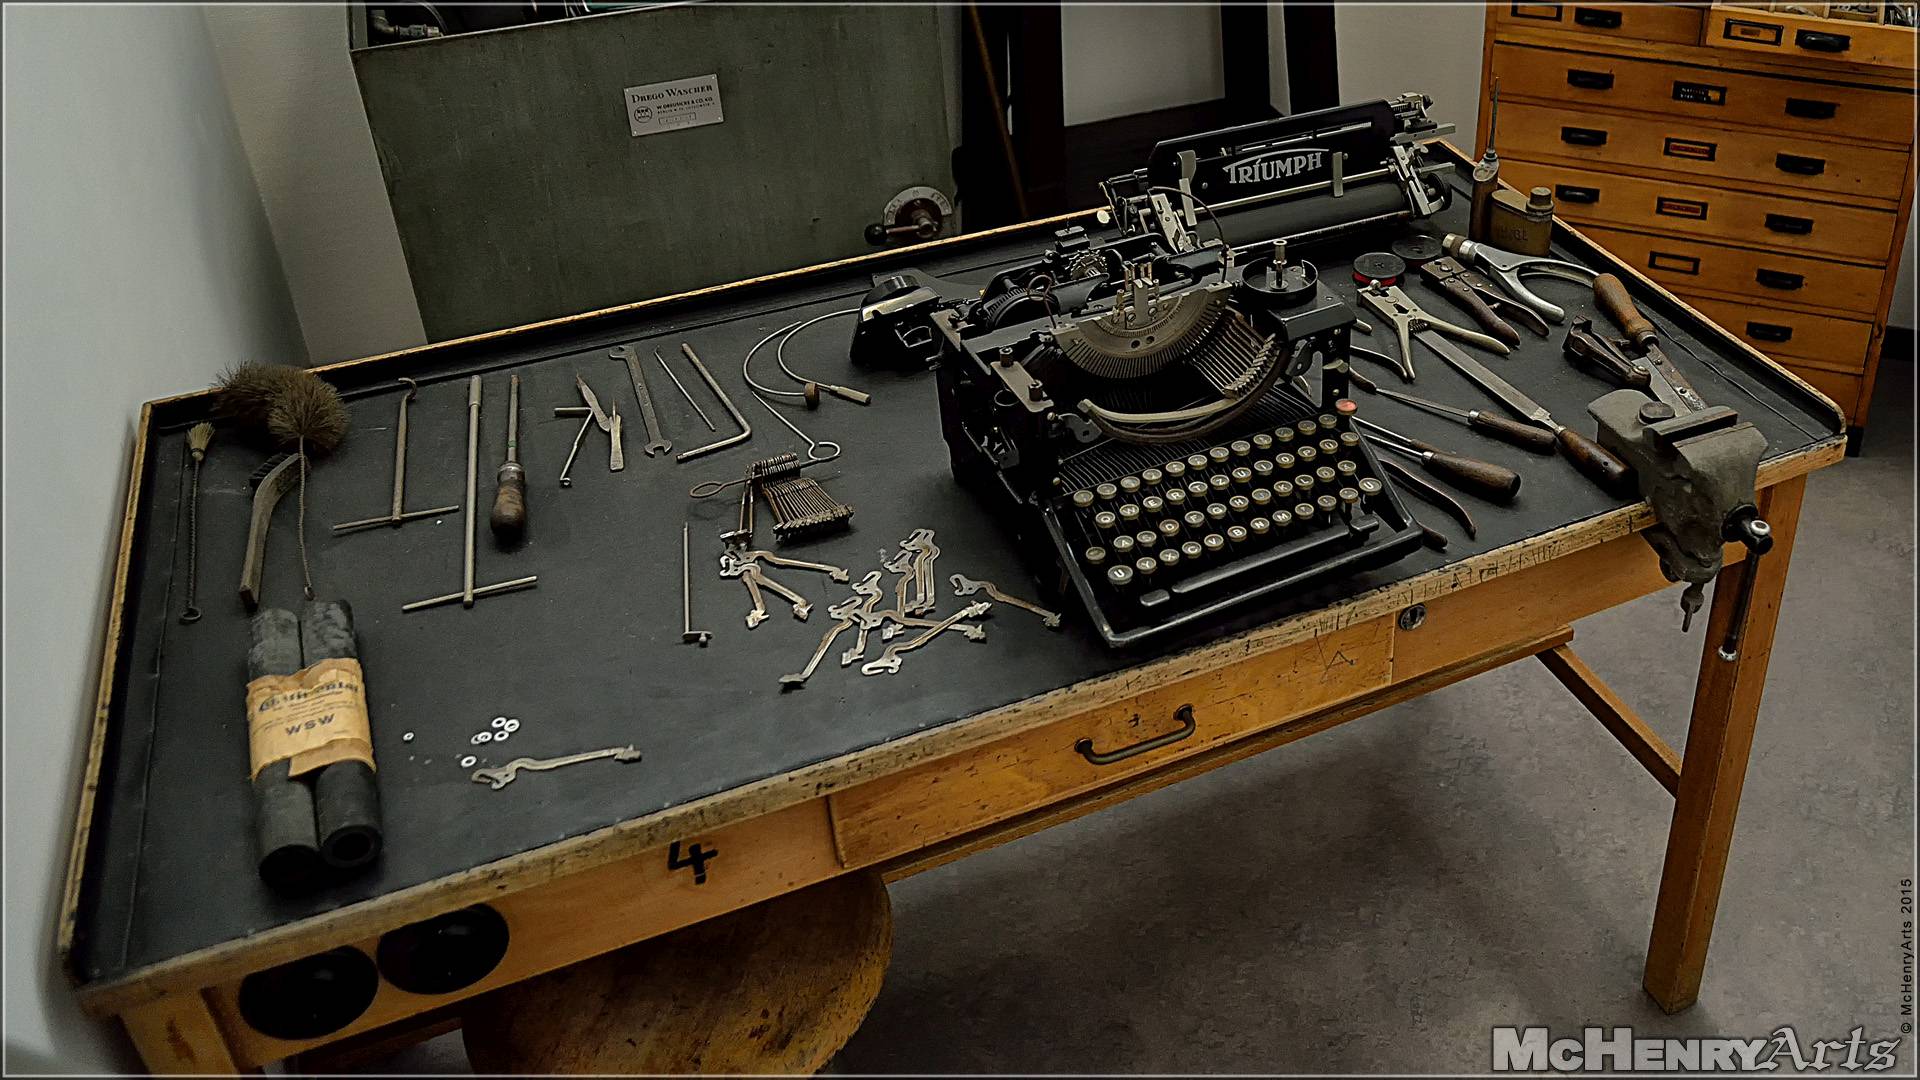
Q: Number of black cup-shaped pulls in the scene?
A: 10